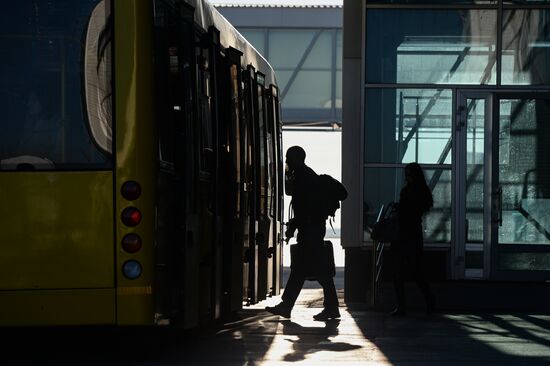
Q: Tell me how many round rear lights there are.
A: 4